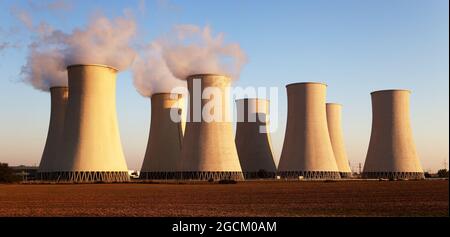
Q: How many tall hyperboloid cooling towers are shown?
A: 8